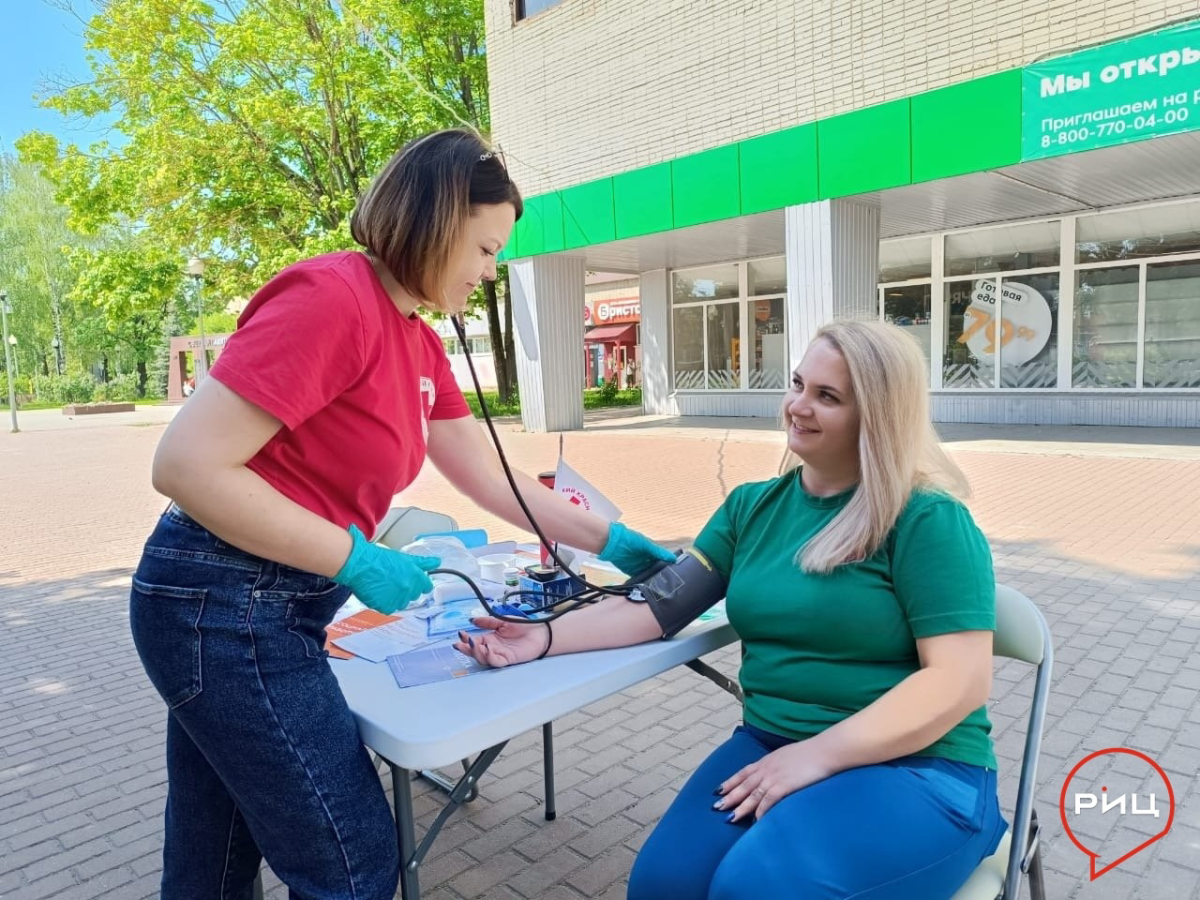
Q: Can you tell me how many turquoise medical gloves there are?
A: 2